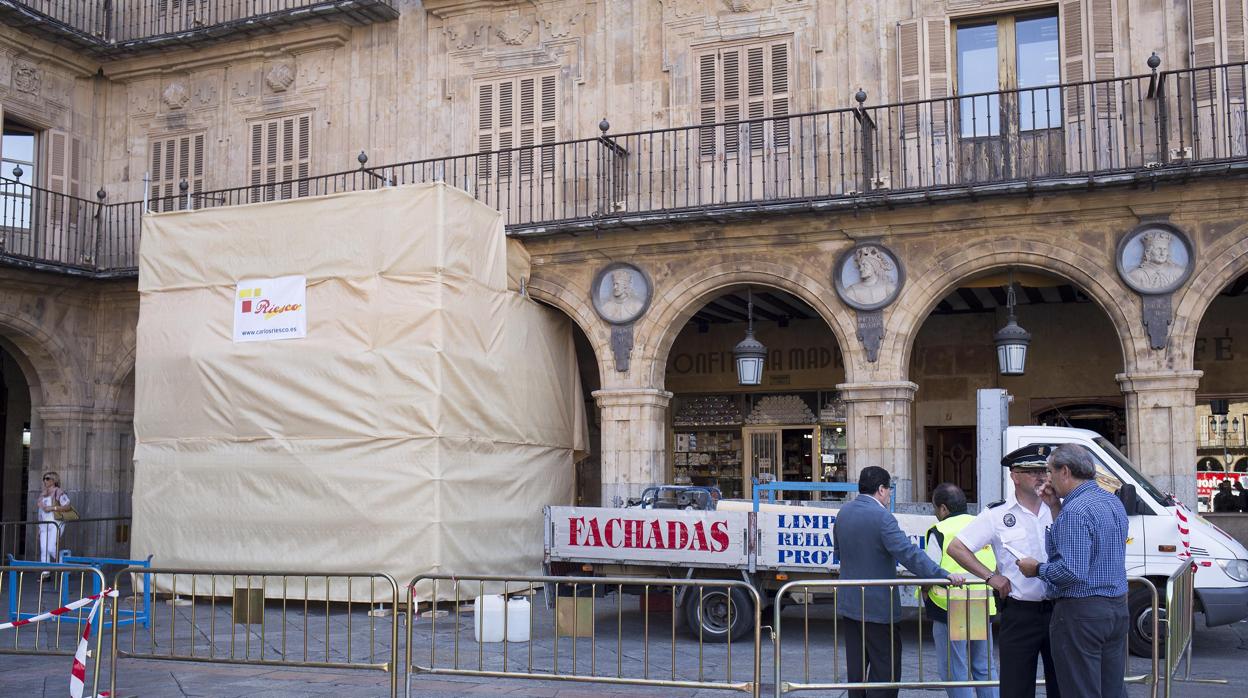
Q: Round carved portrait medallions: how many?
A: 3